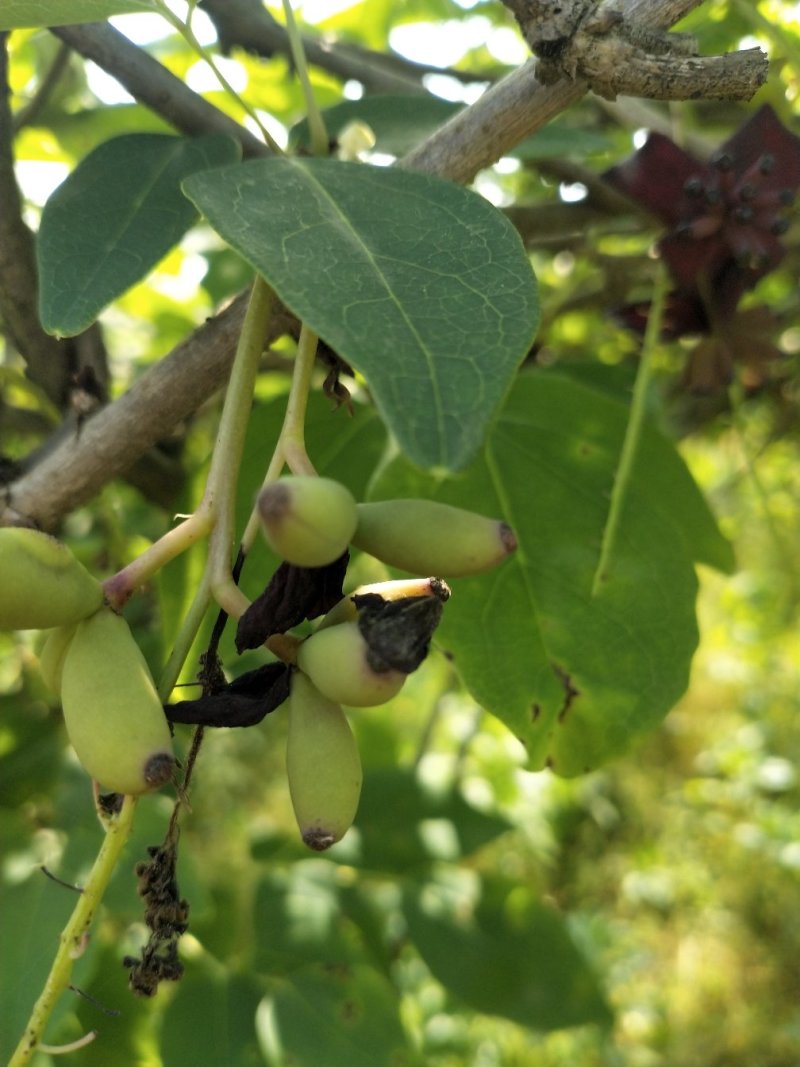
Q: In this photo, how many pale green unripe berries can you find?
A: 8